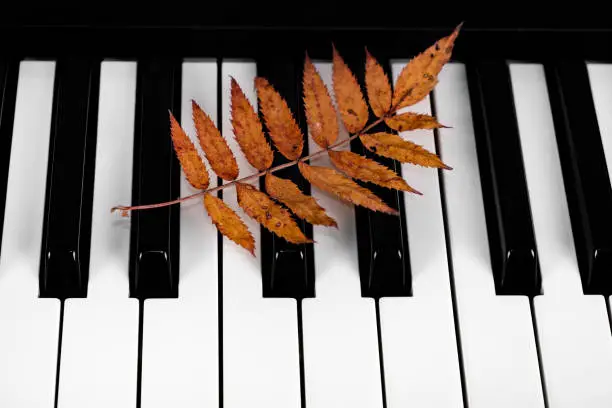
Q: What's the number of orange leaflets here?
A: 15